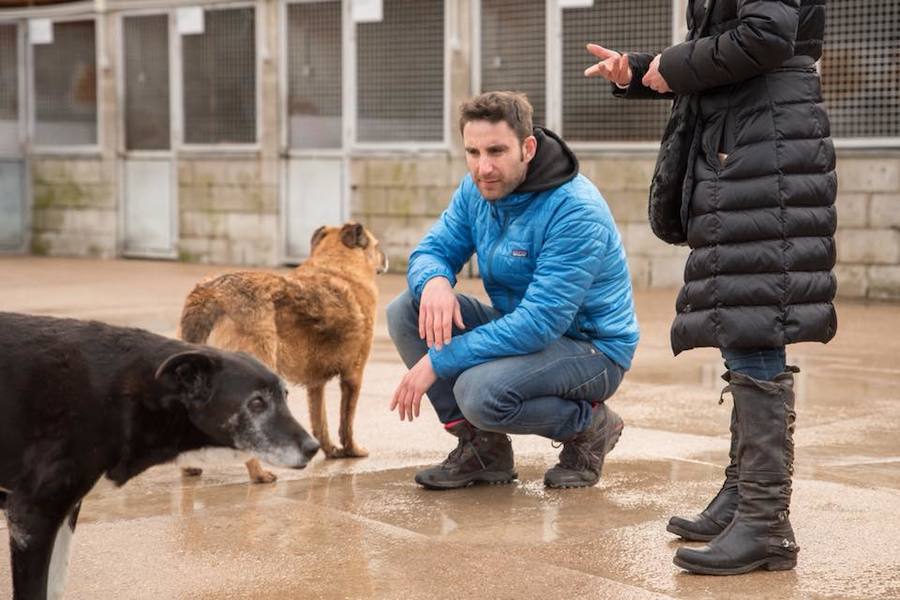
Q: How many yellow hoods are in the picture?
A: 0